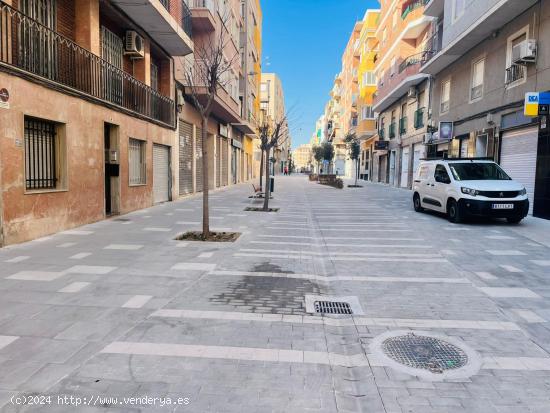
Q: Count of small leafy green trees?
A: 3